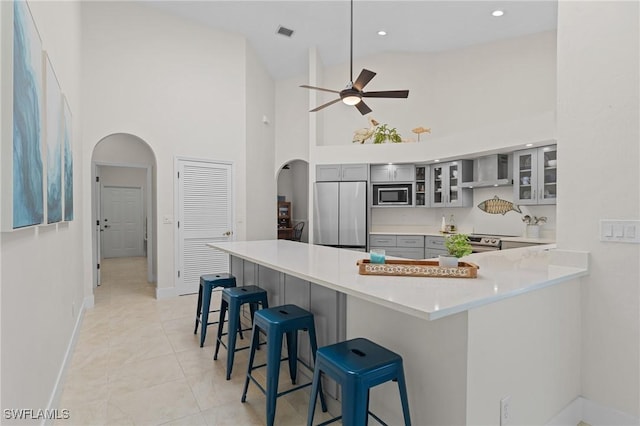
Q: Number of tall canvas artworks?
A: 3